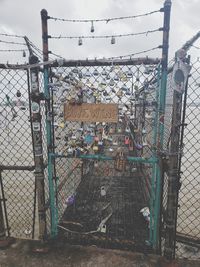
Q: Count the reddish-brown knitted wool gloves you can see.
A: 0